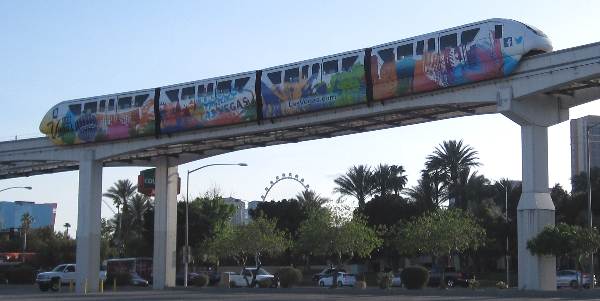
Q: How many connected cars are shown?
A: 4